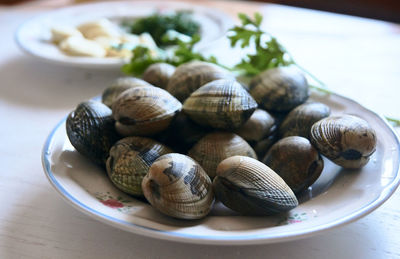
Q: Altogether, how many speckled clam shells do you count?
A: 15